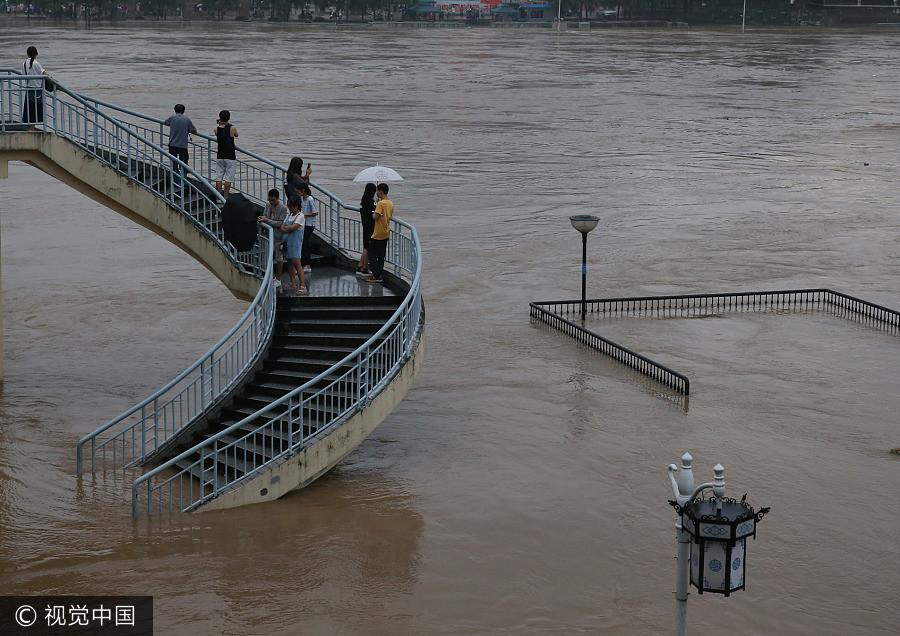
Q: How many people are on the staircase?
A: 9